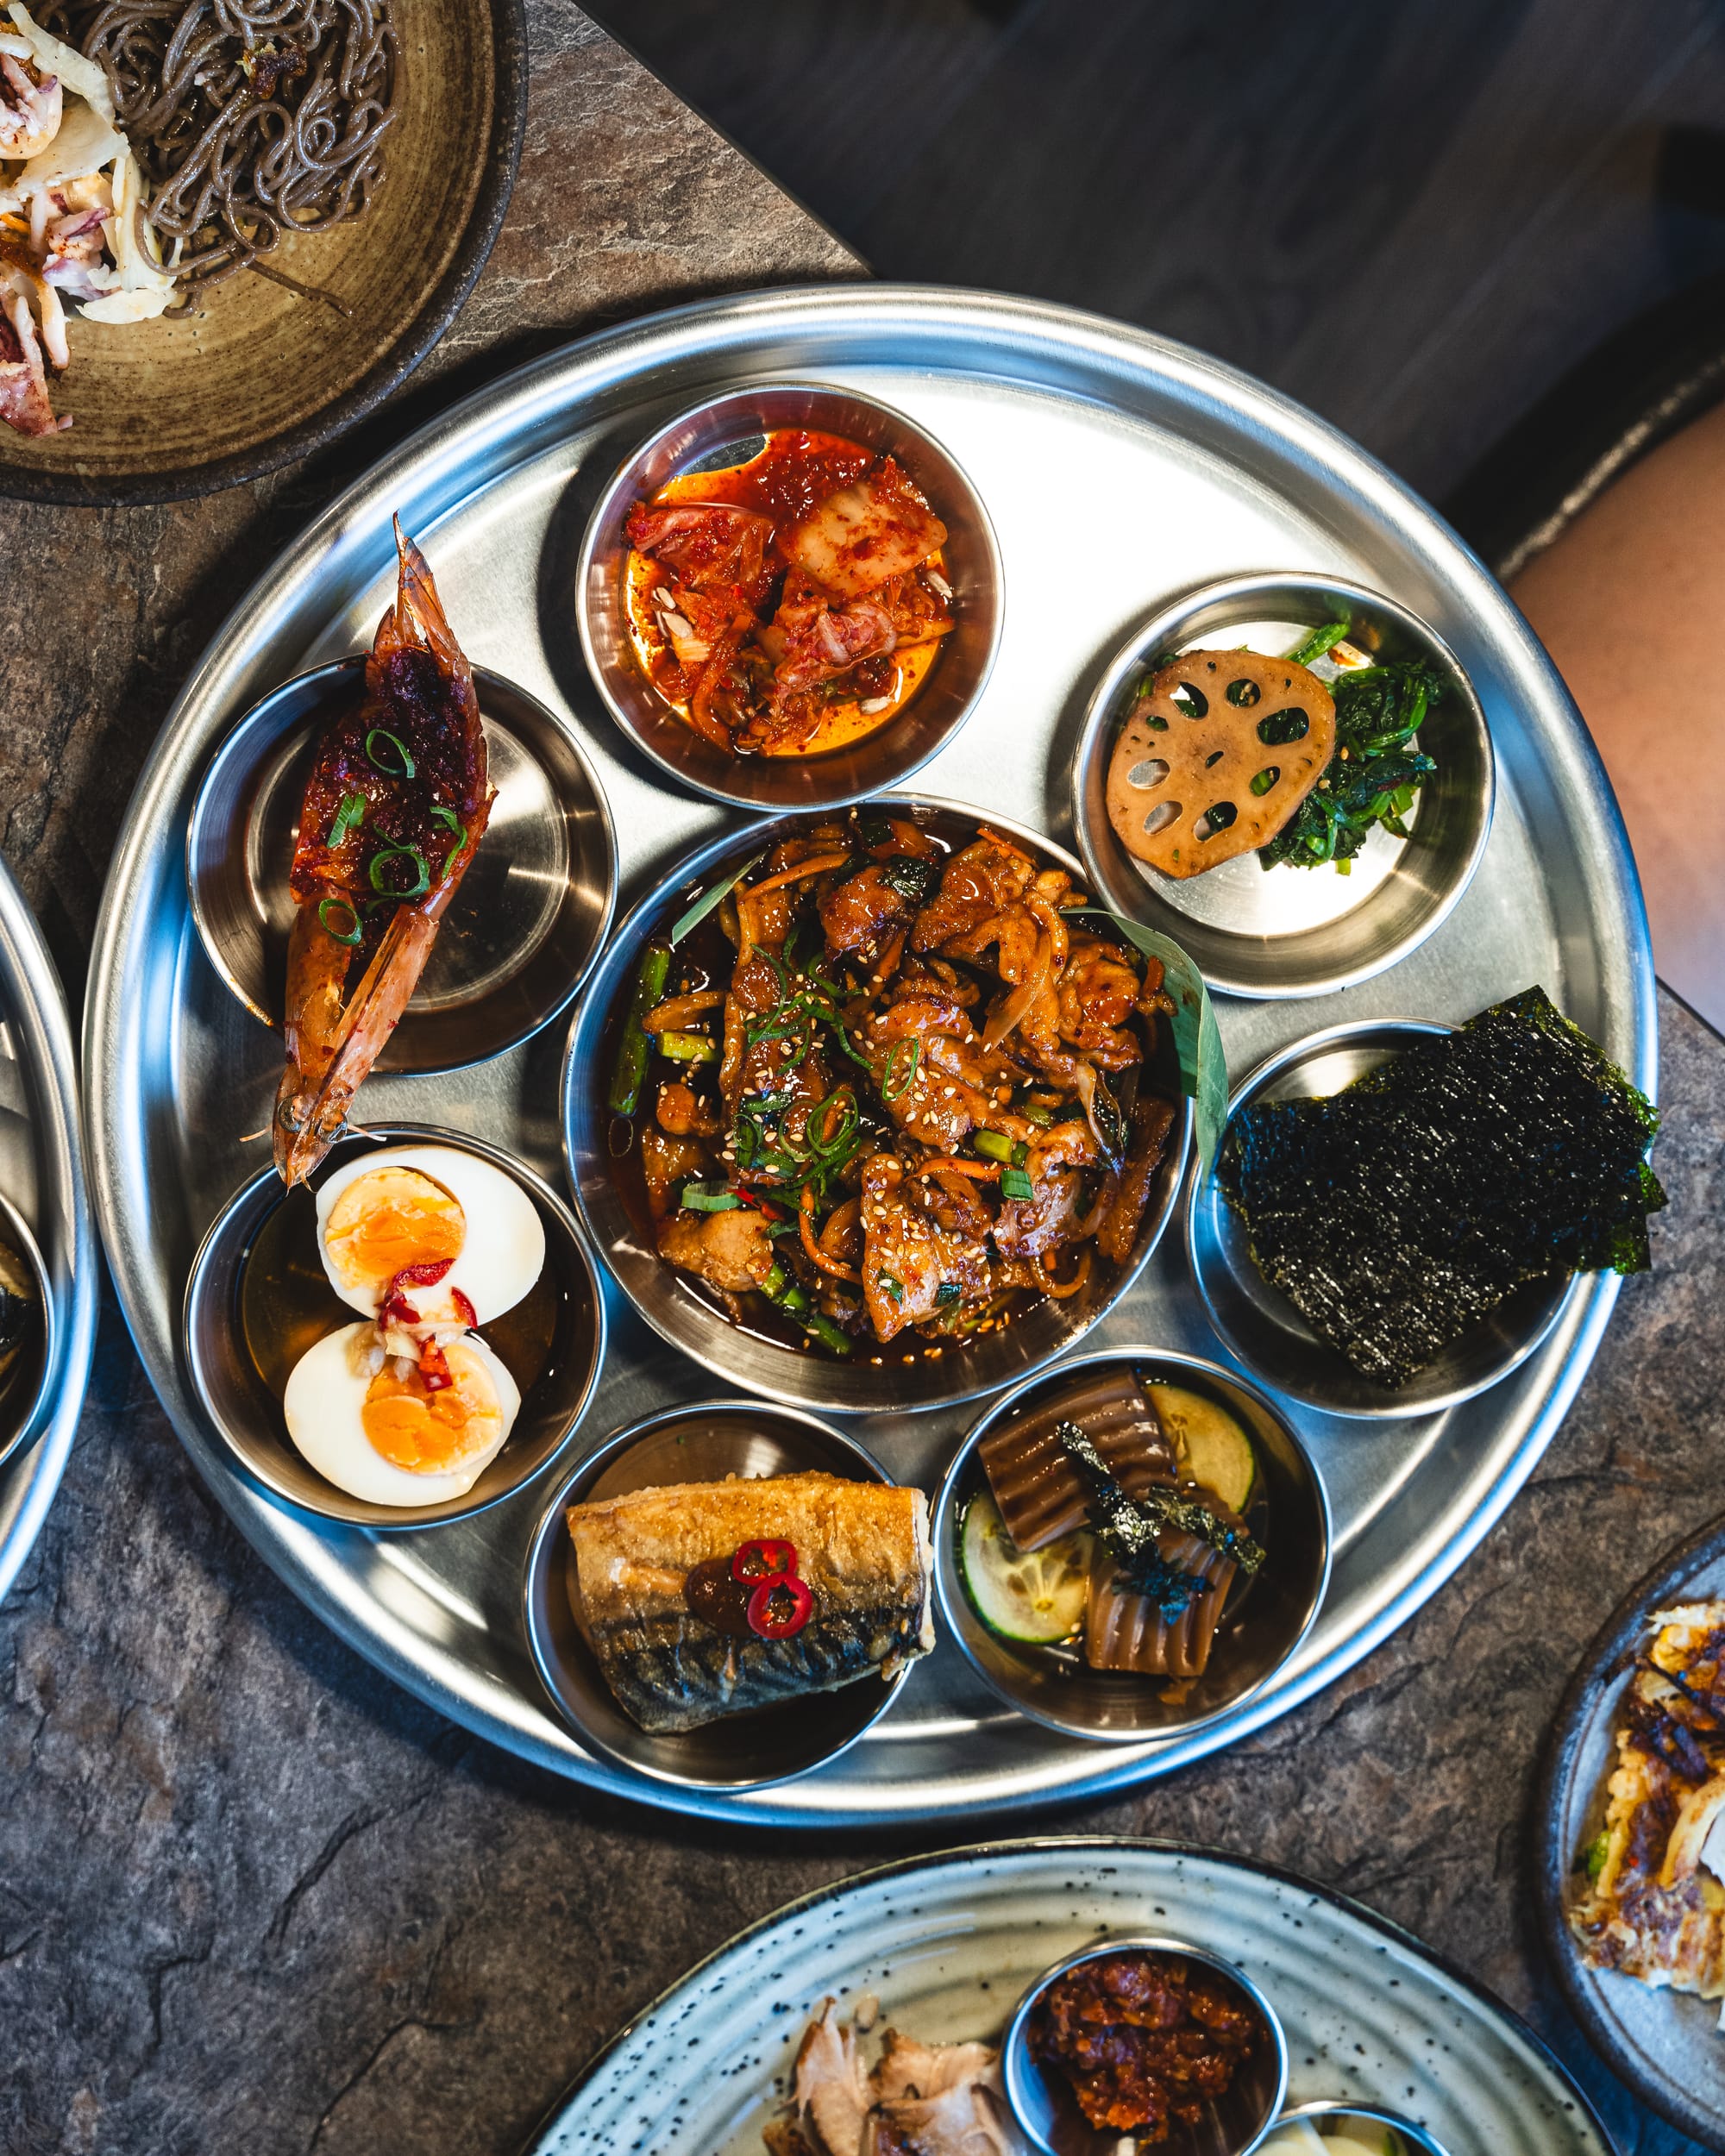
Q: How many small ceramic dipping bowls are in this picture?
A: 0